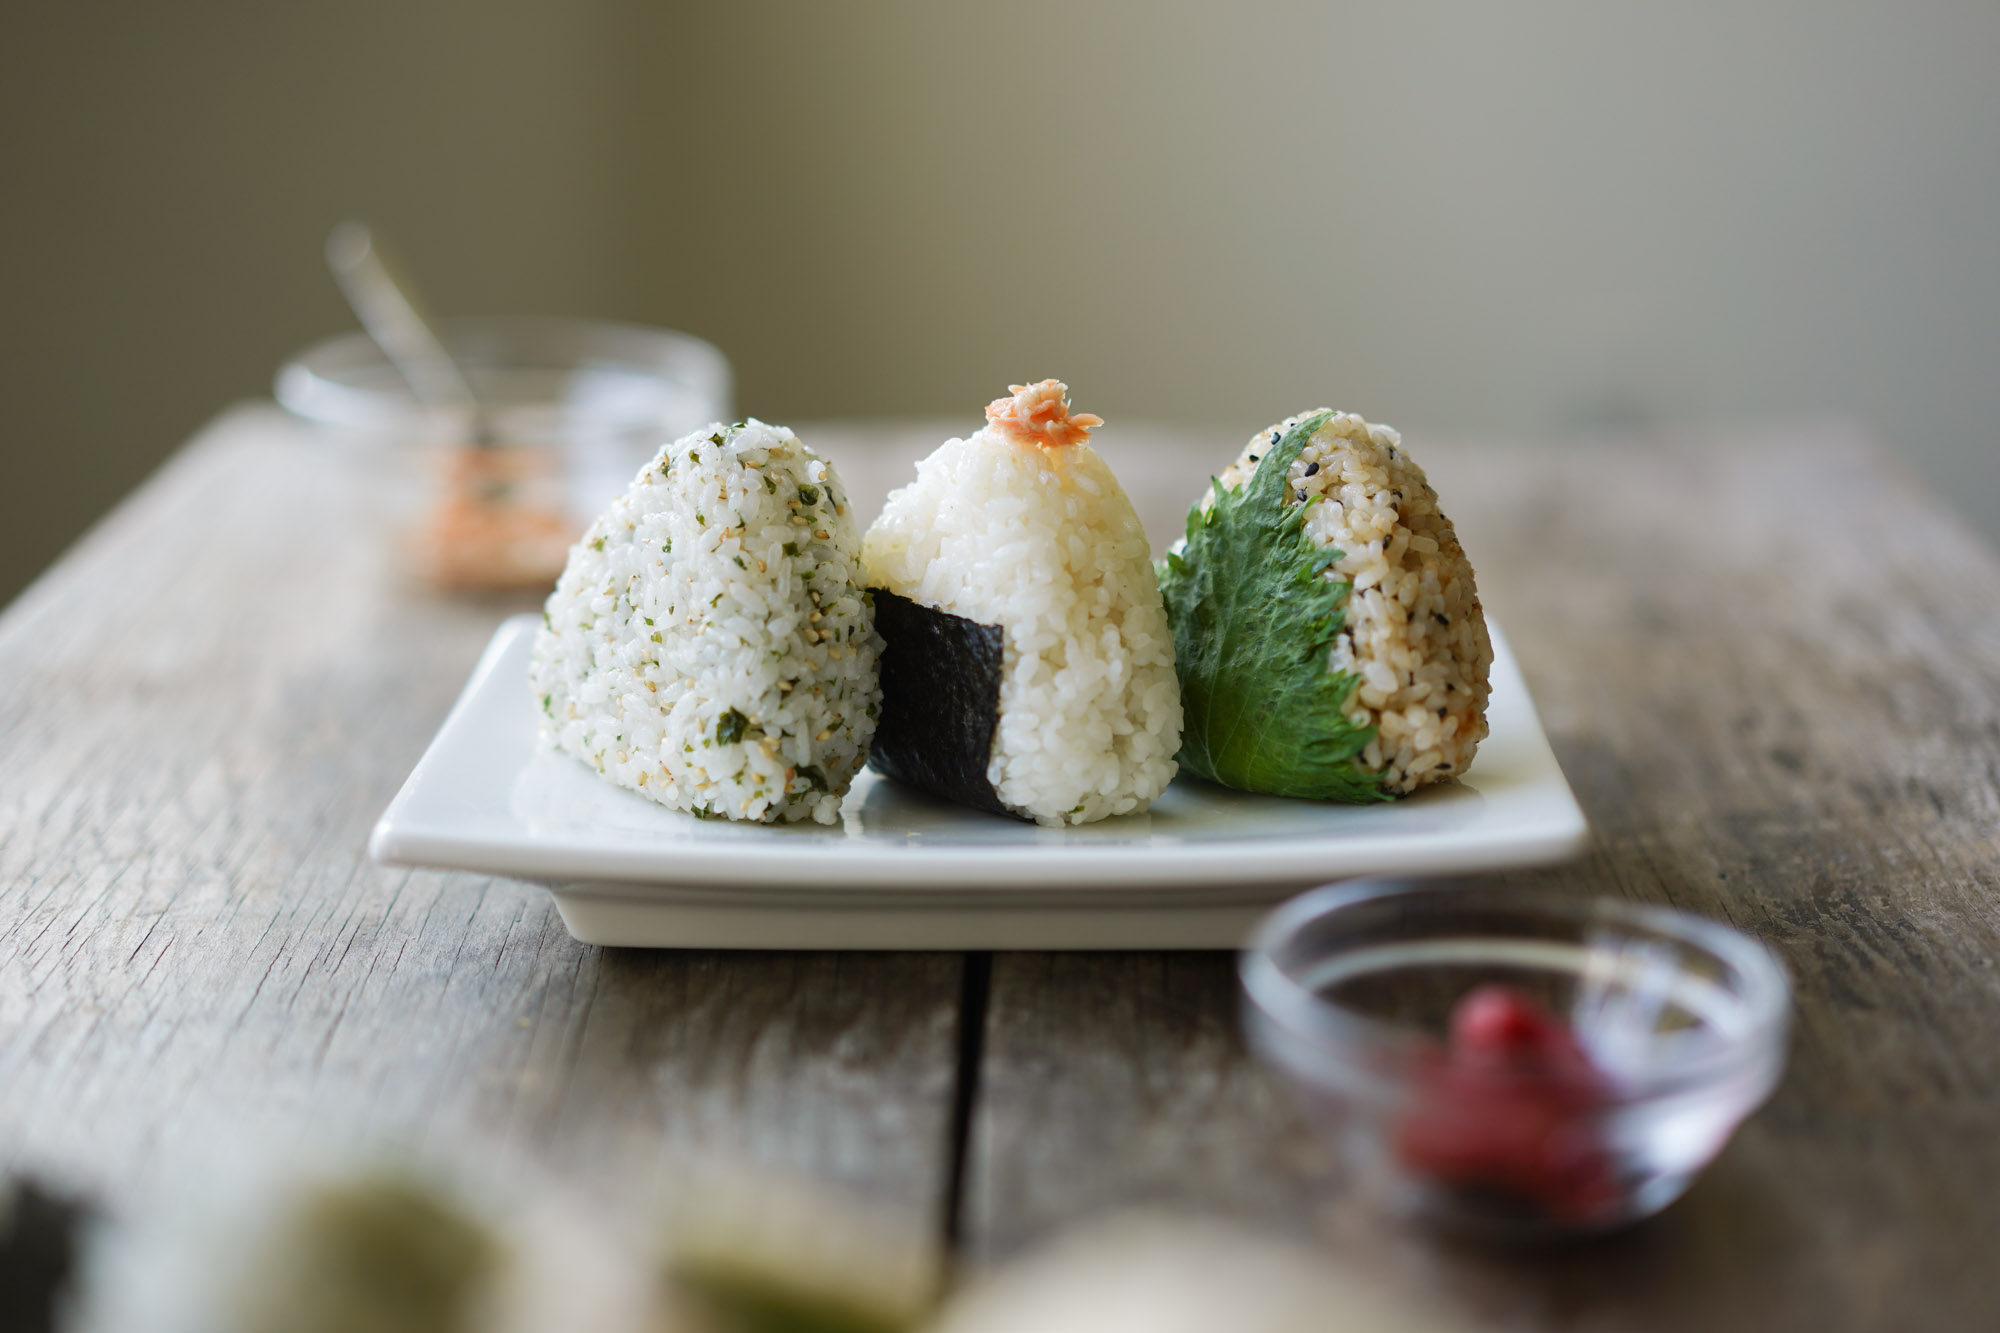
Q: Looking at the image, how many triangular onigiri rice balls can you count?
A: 3